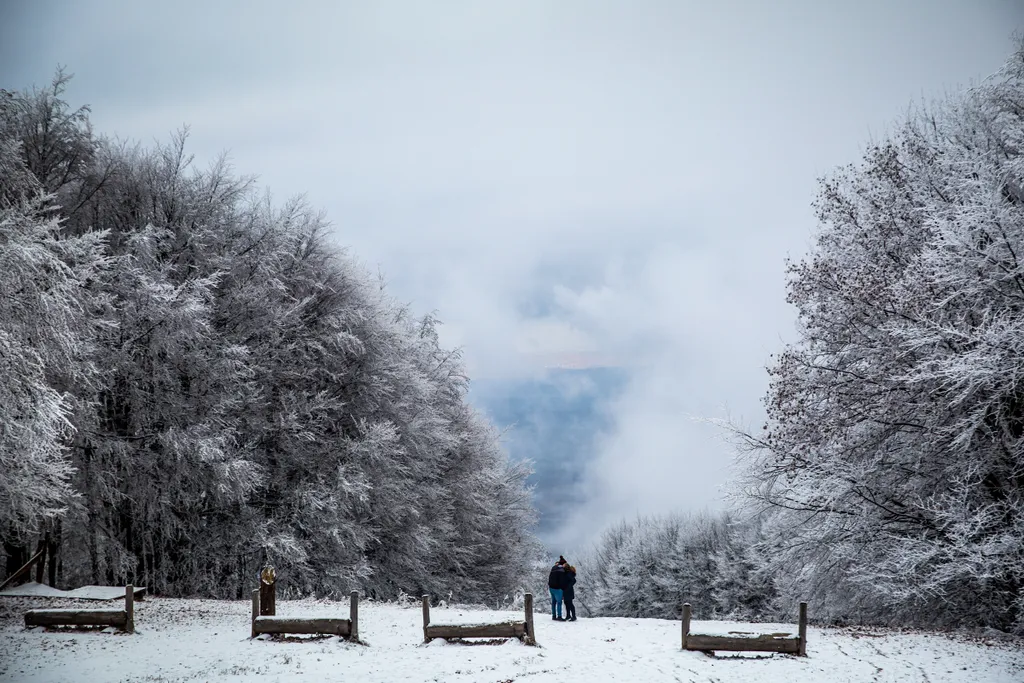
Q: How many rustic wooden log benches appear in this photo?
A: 4